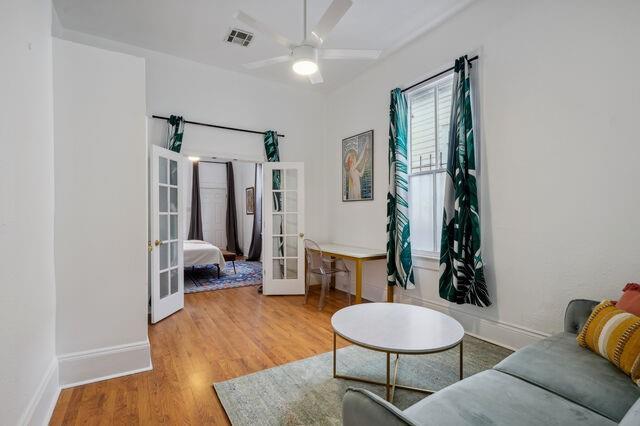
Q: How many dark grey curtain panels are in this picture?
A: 3